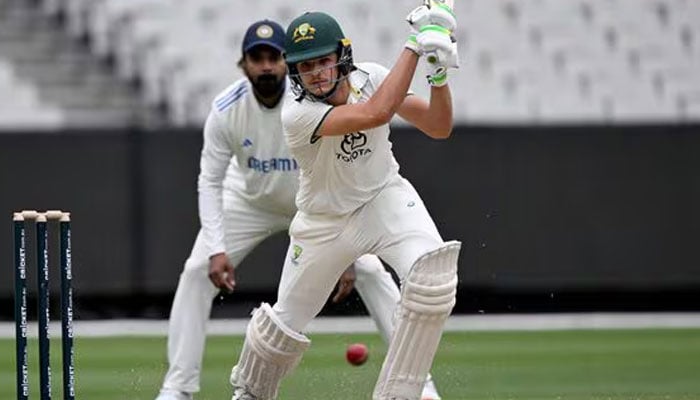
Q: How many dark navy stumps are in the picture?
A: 3